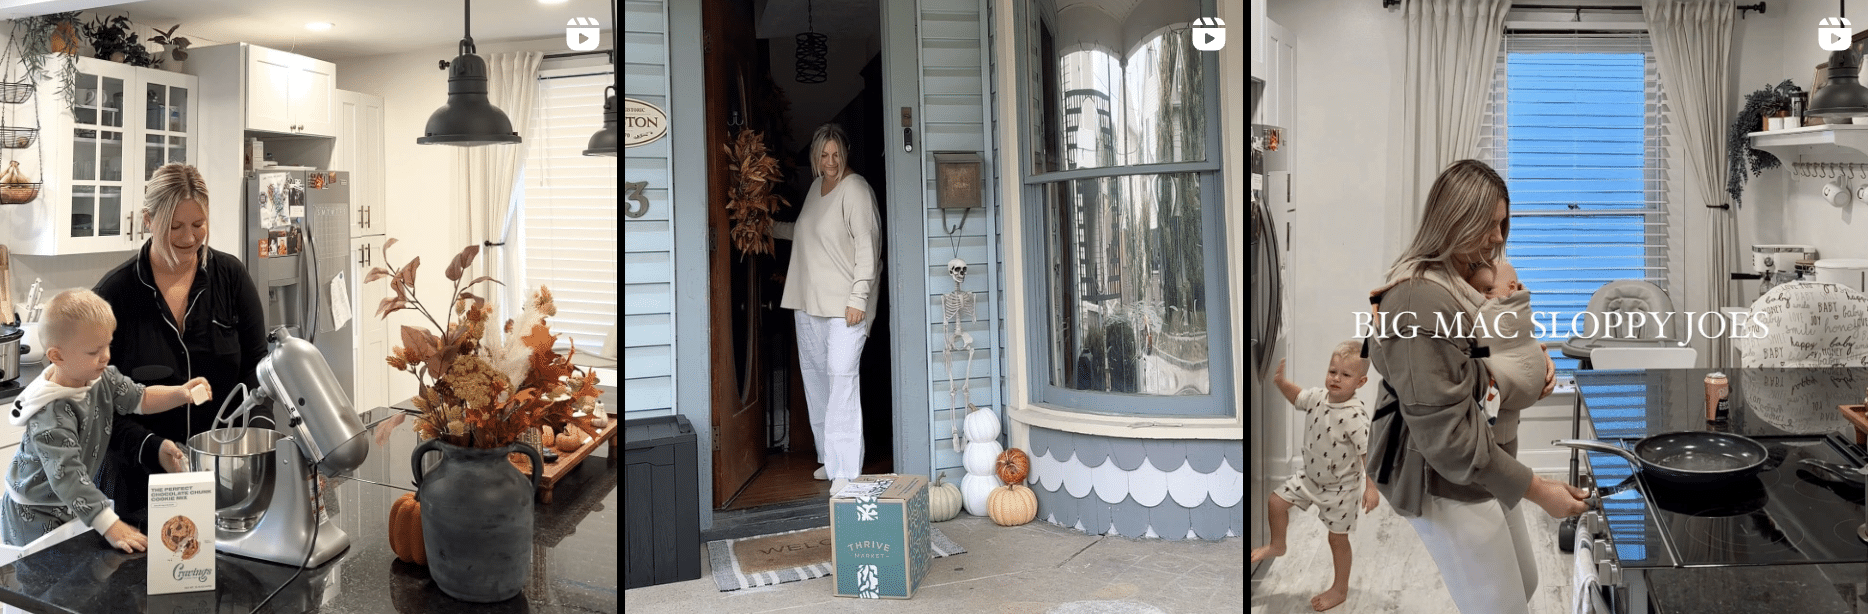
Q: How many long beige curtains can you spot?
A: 3